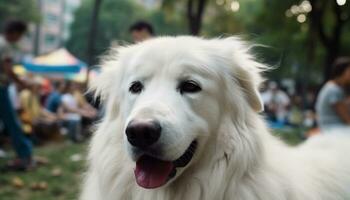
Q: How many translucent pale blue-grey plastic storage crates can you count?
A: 0